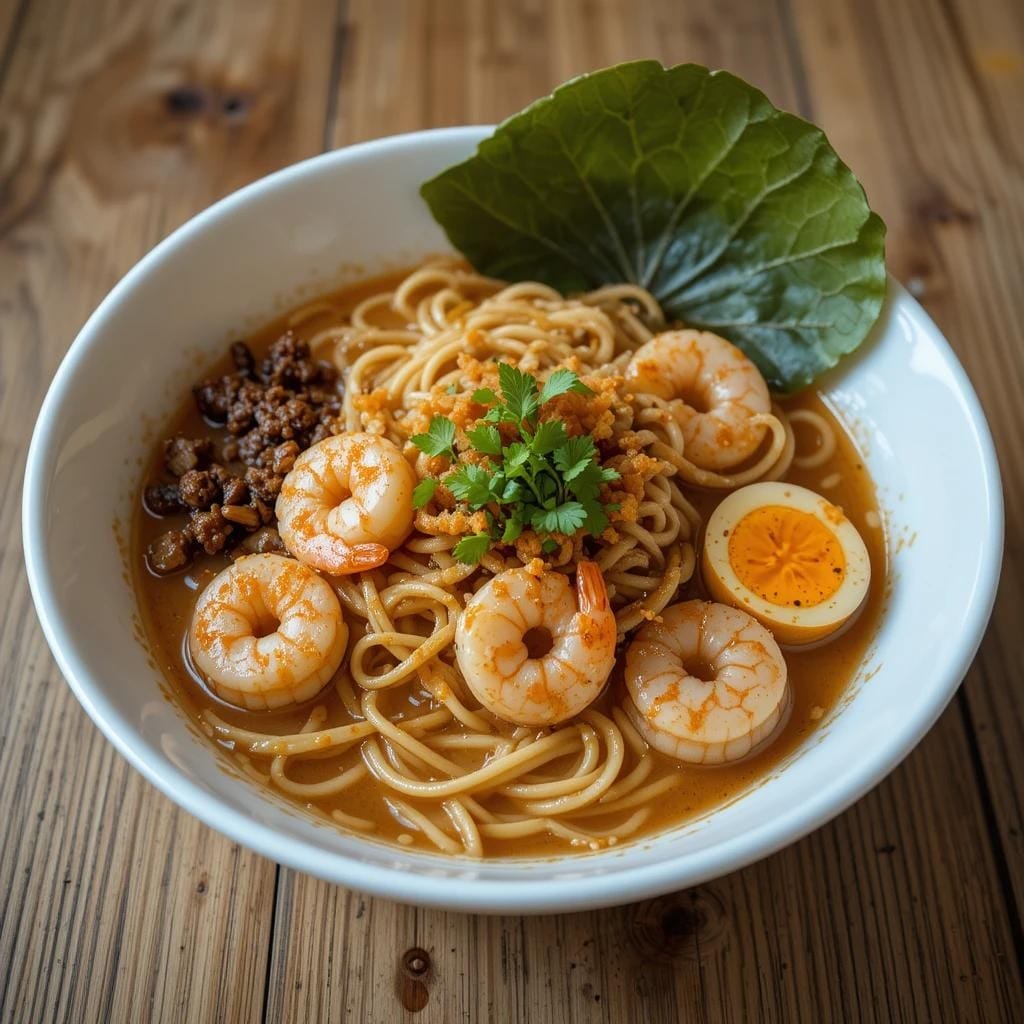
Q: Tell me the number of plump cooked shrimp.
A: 5